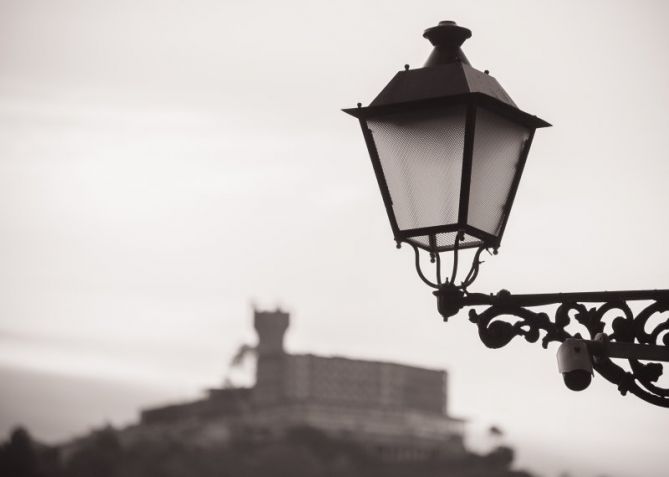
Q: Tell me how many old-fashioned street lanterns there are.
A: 1